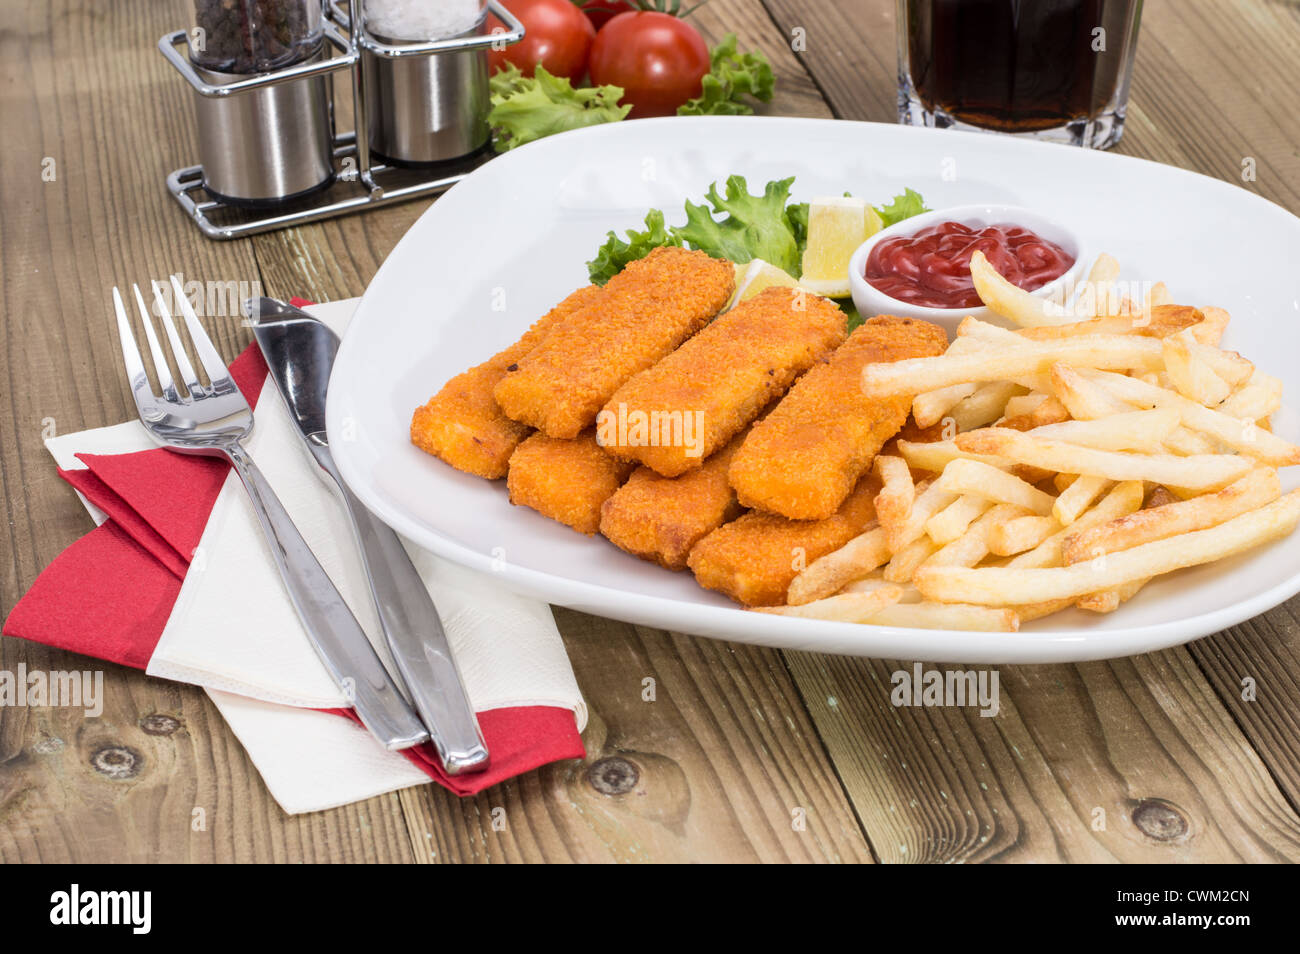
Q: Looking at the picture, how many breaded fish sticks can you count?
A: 7